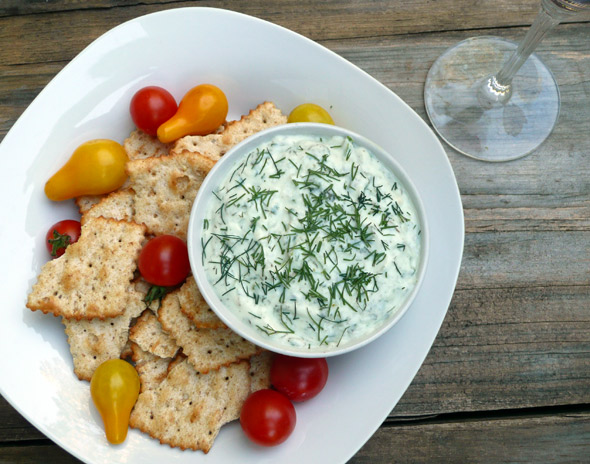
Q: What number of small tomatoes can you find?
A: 9